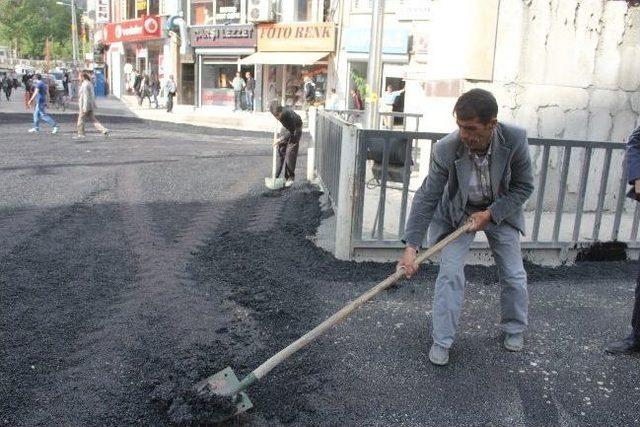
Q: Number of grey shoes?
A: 2